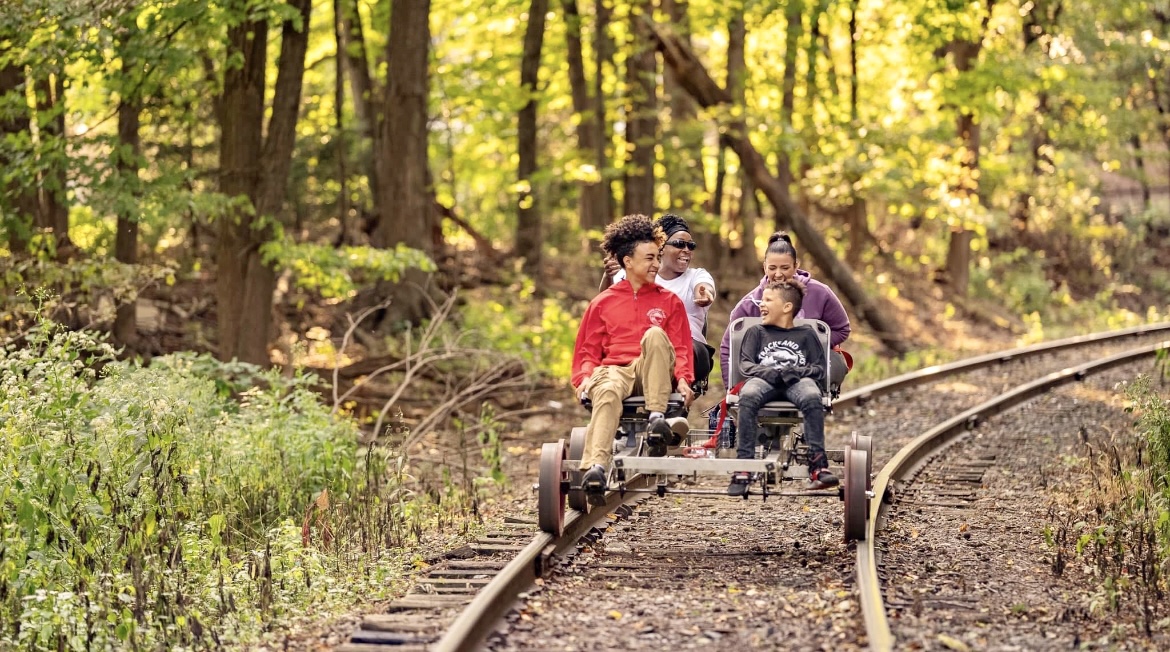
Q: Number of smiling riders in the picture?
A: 4